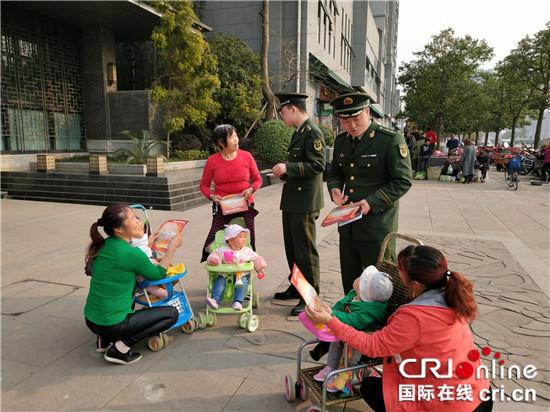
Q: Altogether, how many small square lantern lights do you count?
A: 3